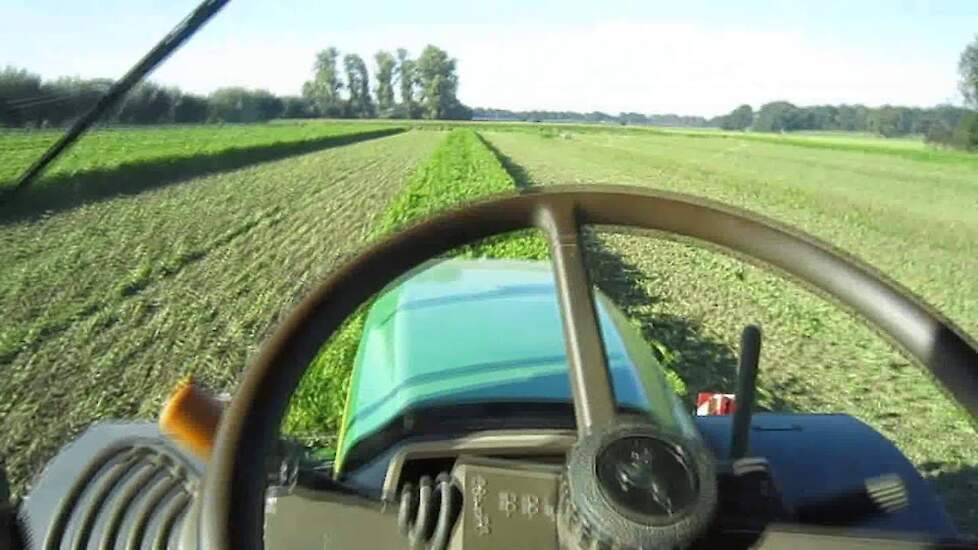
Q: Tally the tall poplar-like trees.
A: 5